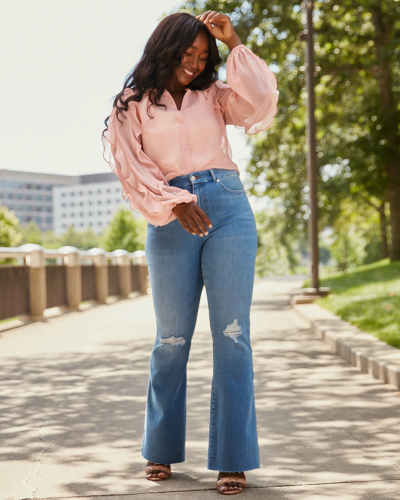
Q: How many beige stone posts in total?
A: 5